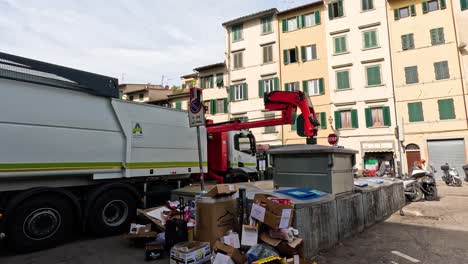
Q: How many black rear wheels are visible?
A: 2